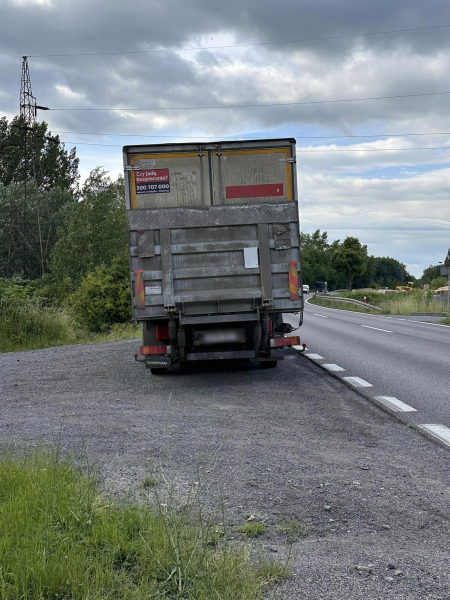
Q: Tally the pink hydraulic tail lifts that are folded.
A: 0